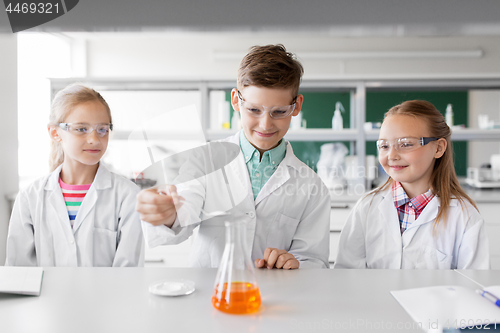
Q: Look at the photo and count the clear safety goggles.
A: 3